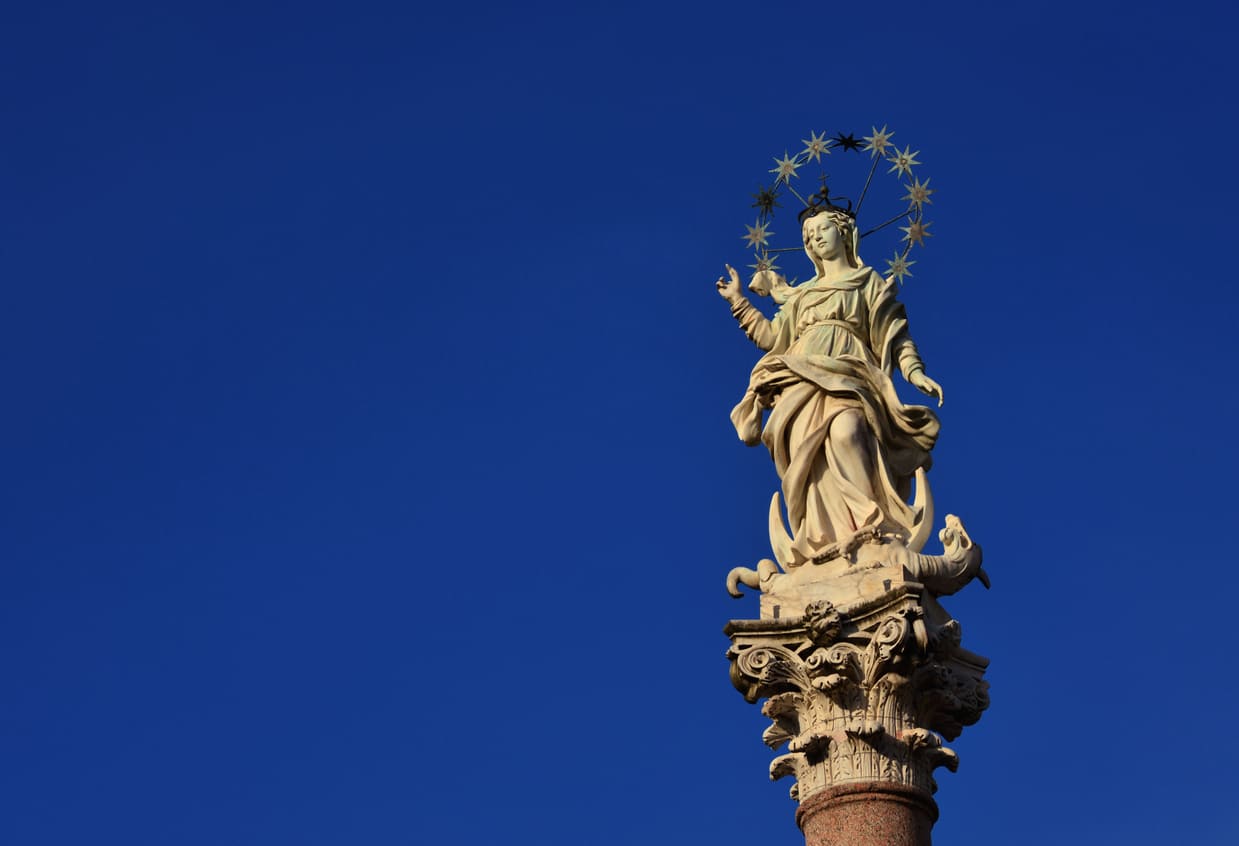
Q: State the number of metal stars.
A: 11